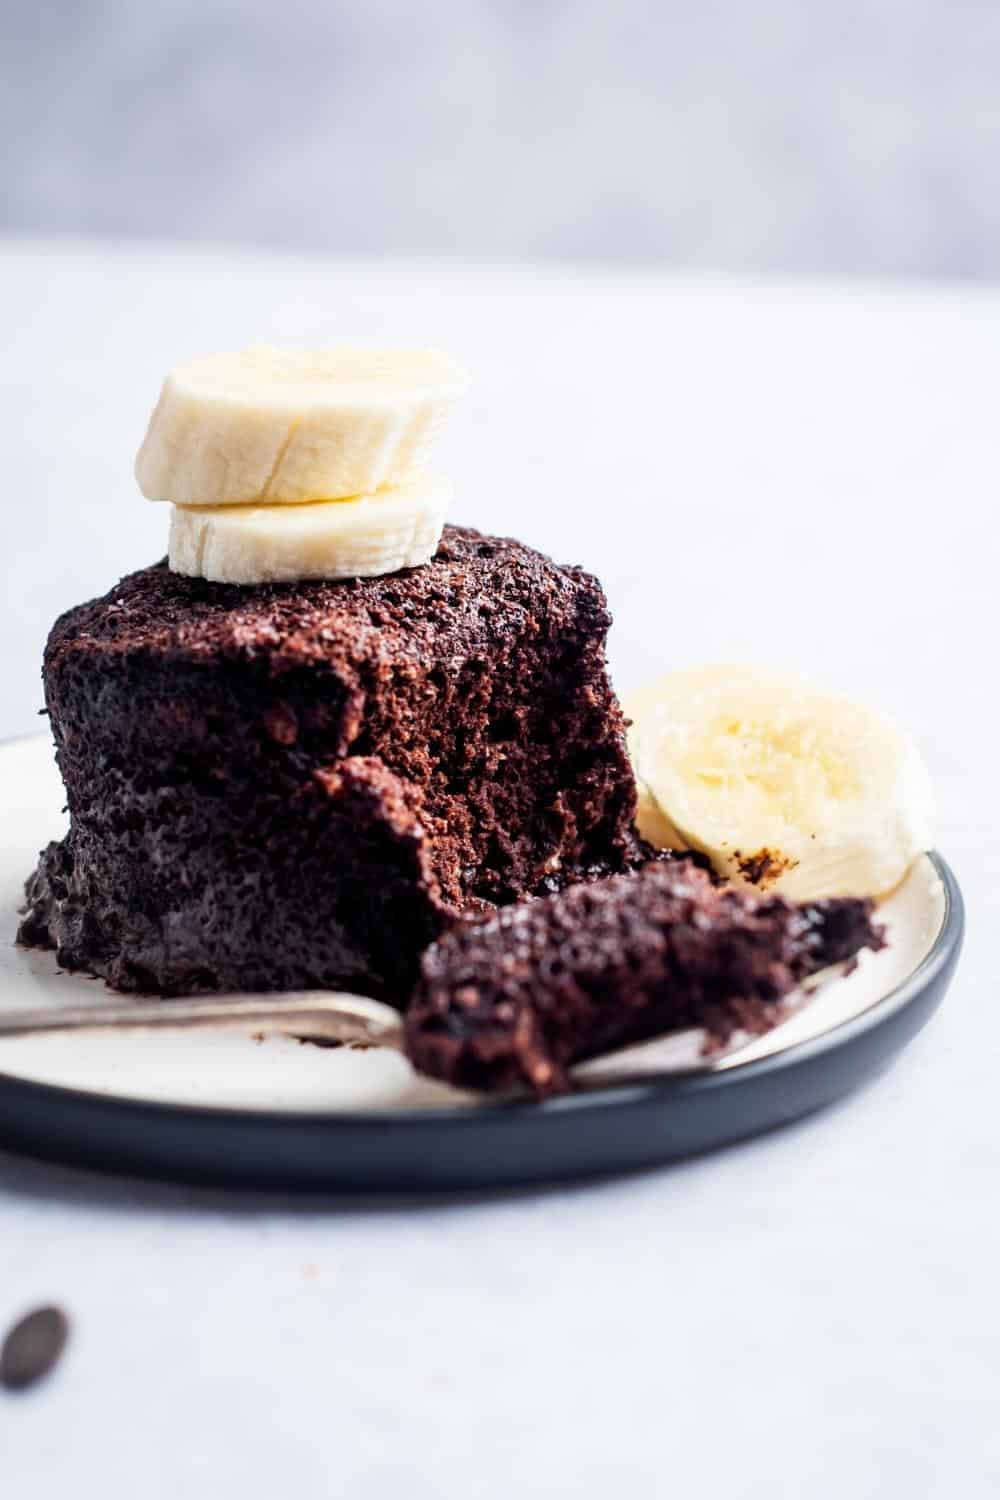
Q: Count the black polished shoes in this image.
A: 0